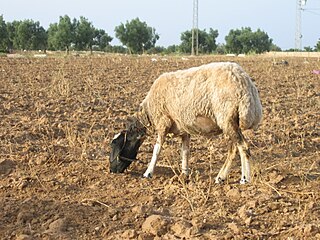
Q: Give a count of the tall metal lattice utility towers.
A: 2